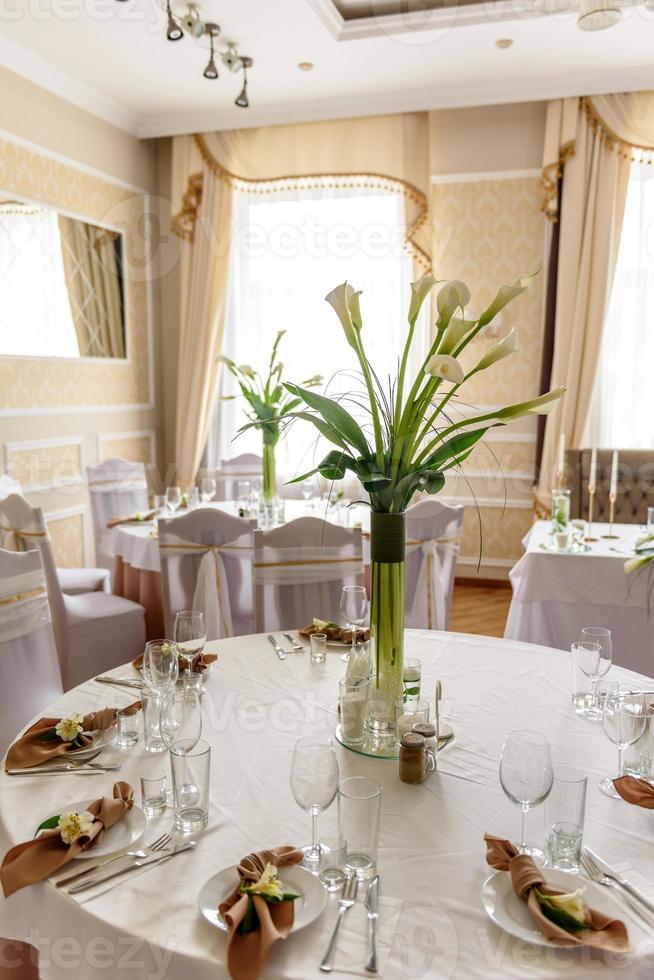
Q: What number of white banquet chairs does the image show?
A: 8